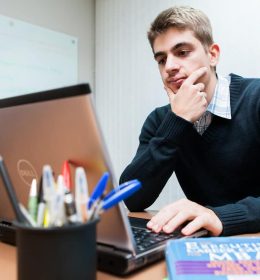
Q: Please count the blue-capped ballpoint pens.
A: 2